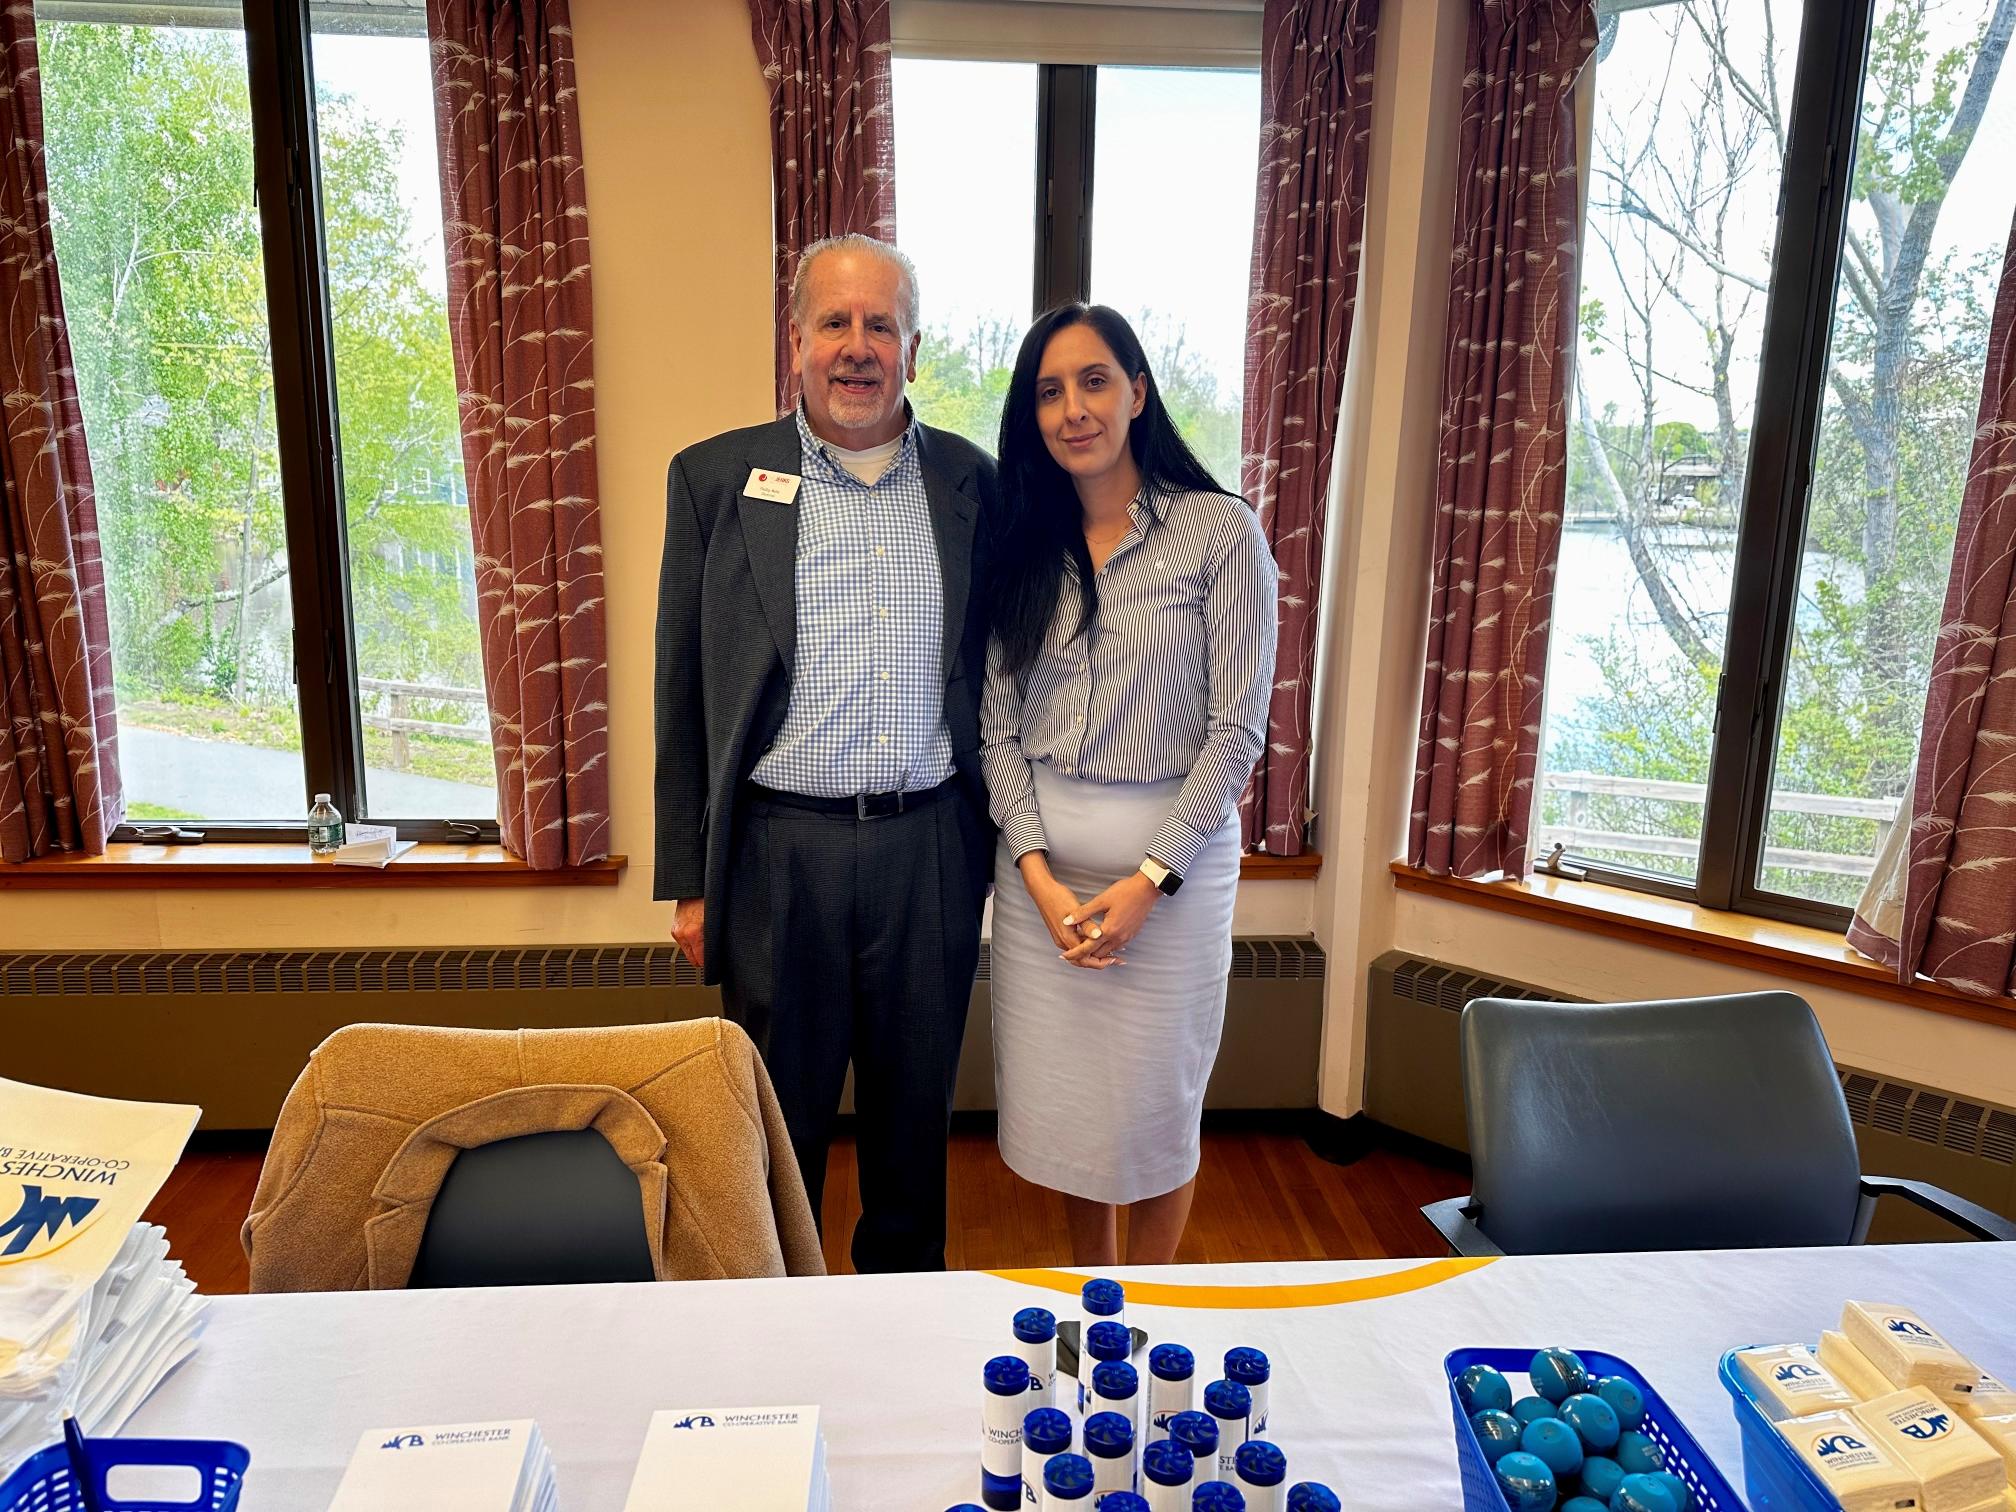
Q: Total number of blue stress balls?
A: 13